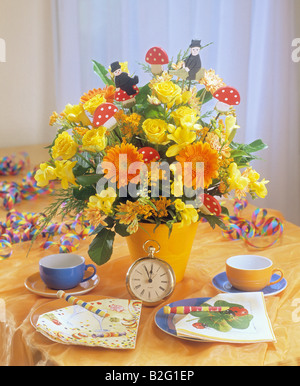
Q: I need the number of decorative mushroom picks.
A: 6